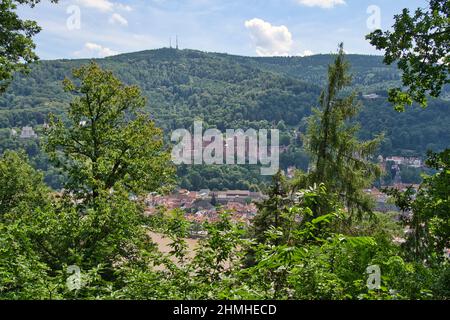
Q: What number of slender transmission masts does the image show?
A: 2